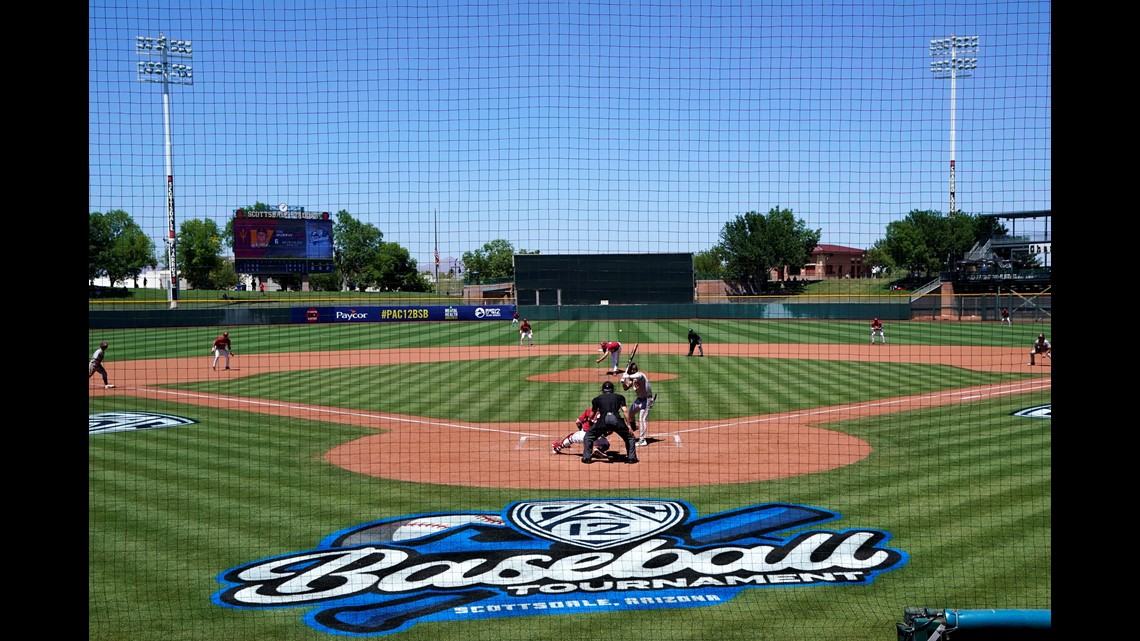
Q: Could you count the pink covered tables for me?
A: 0